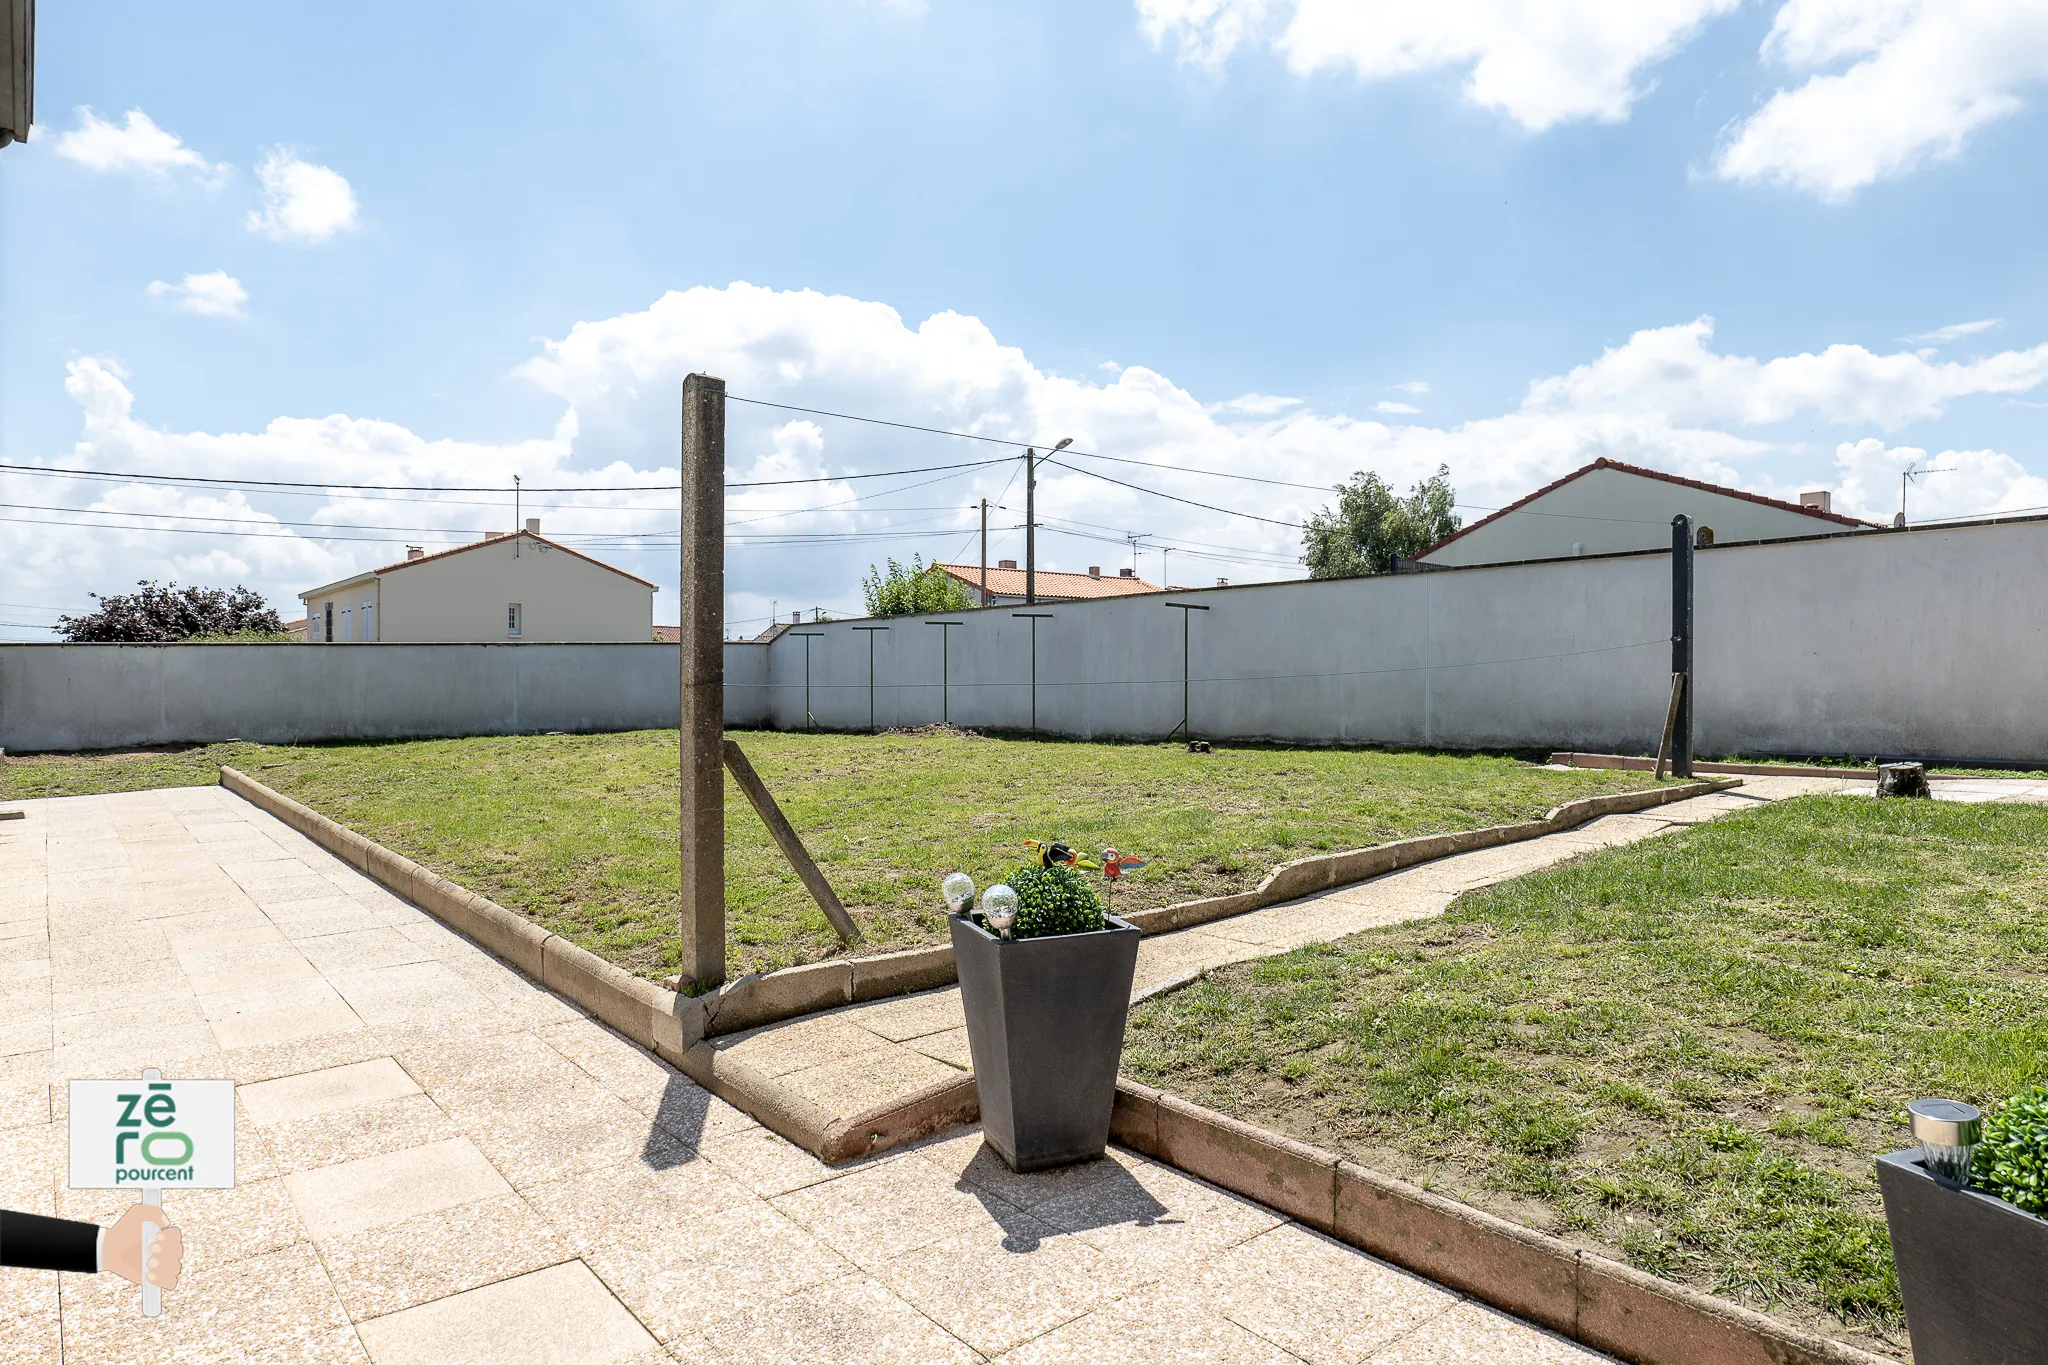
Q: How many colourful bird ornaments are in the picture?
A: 3